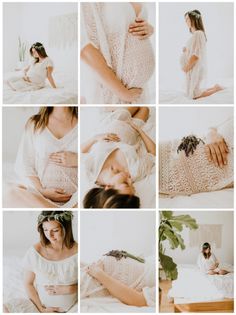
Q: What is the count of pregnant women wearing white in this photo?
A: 9